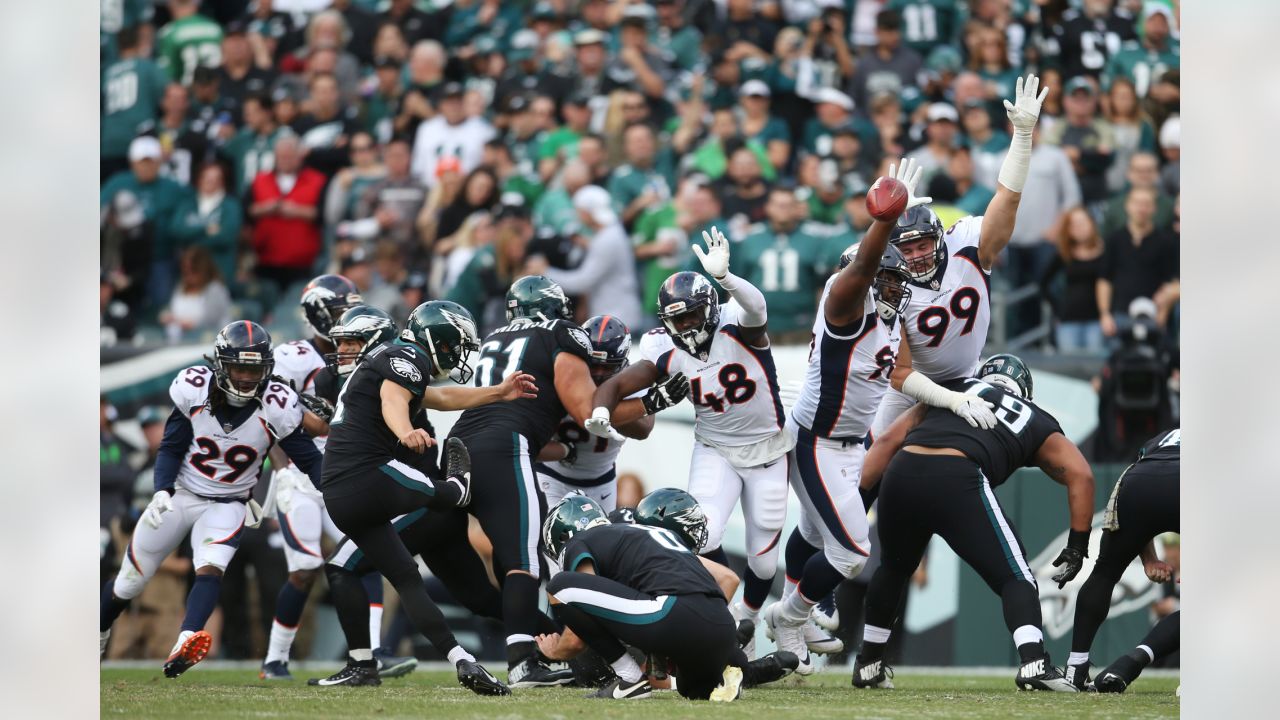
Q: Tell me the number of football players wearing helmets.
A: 12